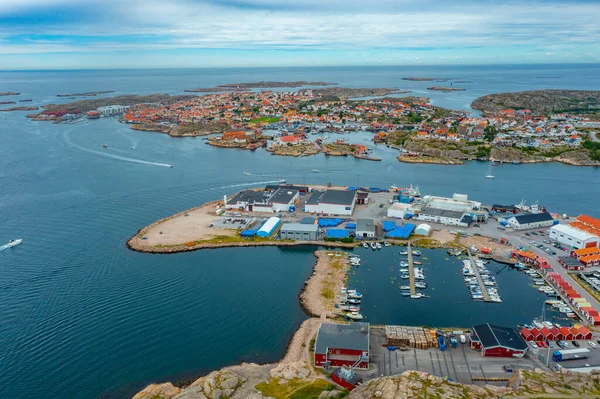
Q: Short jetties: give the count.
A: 2